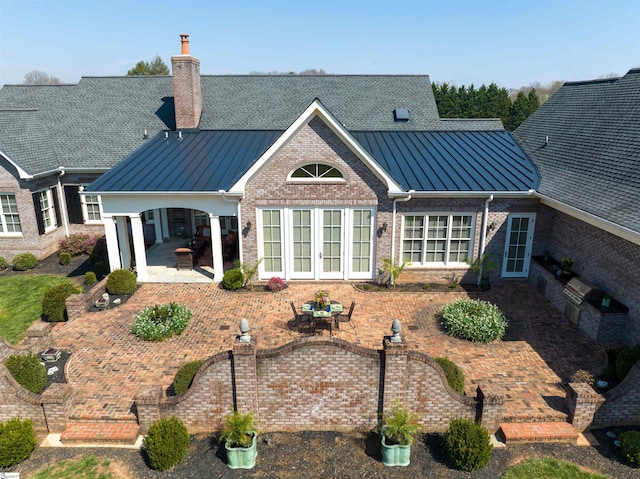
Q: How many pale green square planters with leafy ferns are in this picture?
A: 2